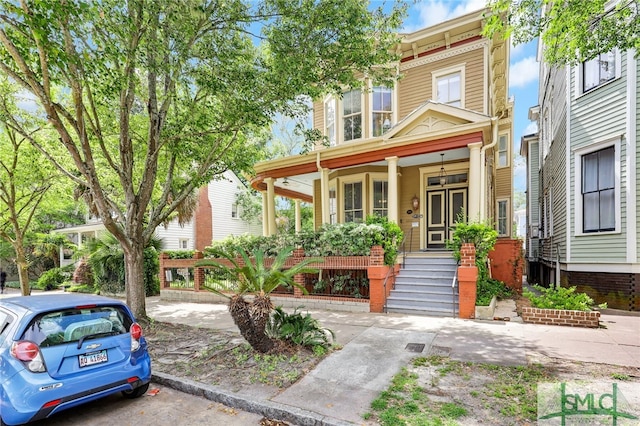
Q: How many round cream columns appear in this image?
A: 6